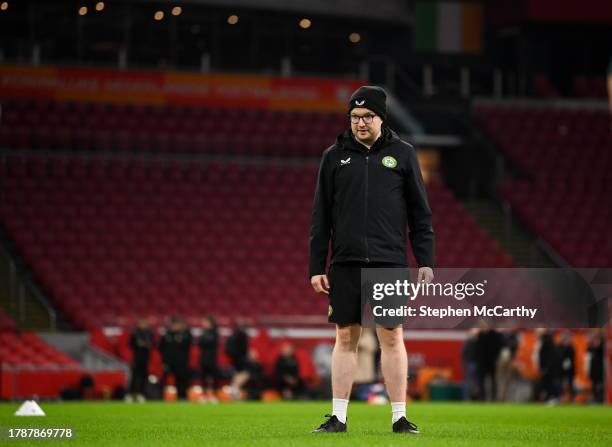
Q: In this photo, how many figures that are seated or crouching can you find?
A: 2